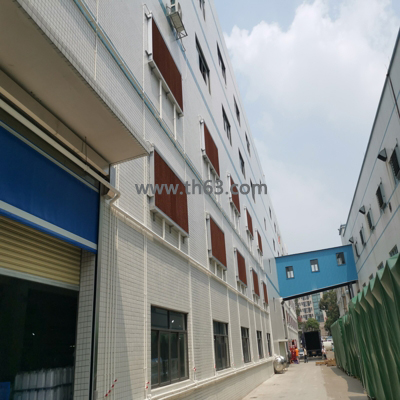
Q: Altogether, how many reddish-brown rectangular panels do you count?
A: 10